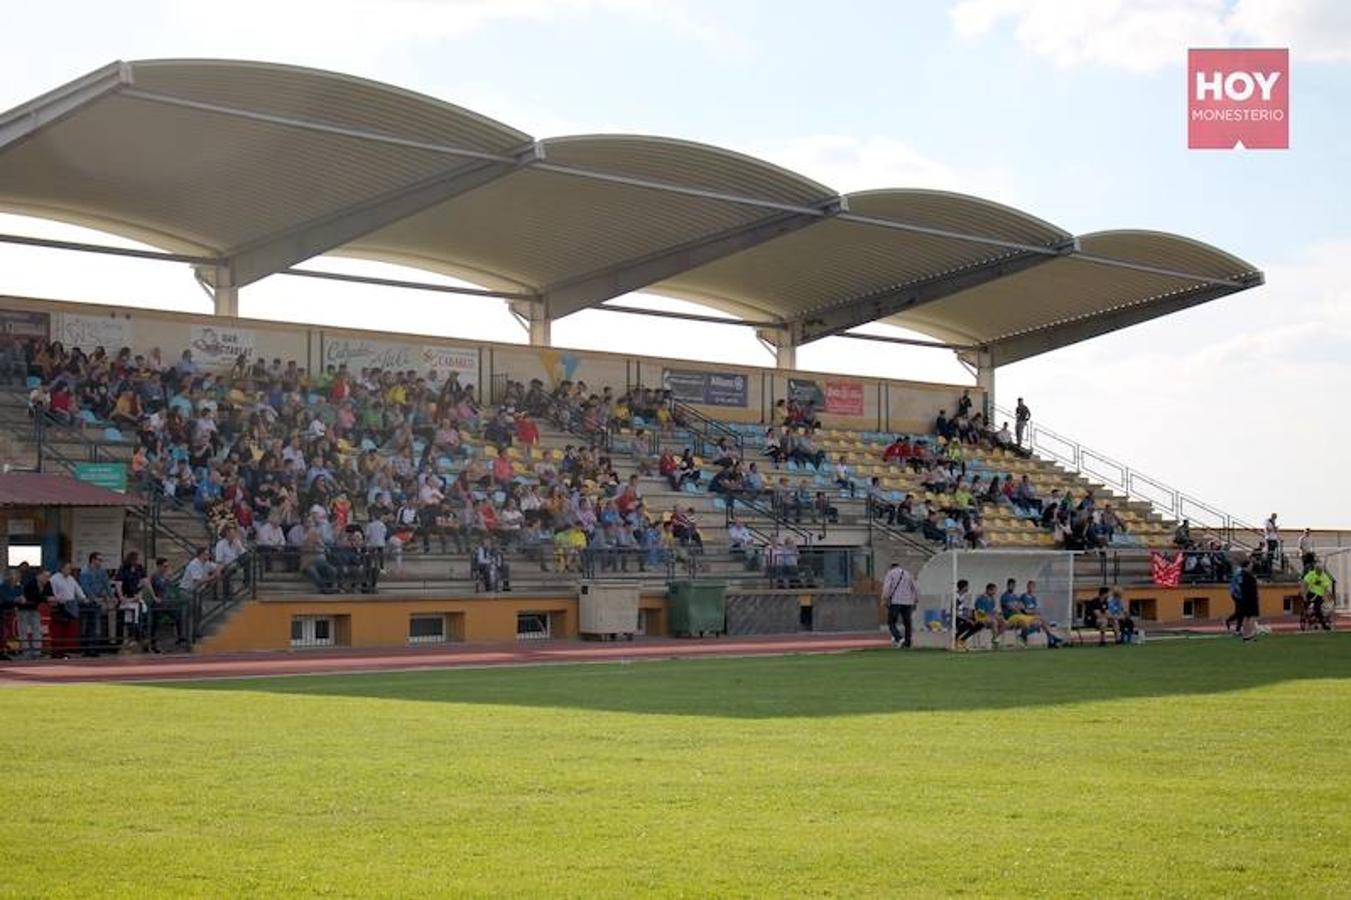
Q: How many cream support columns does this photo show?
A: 4